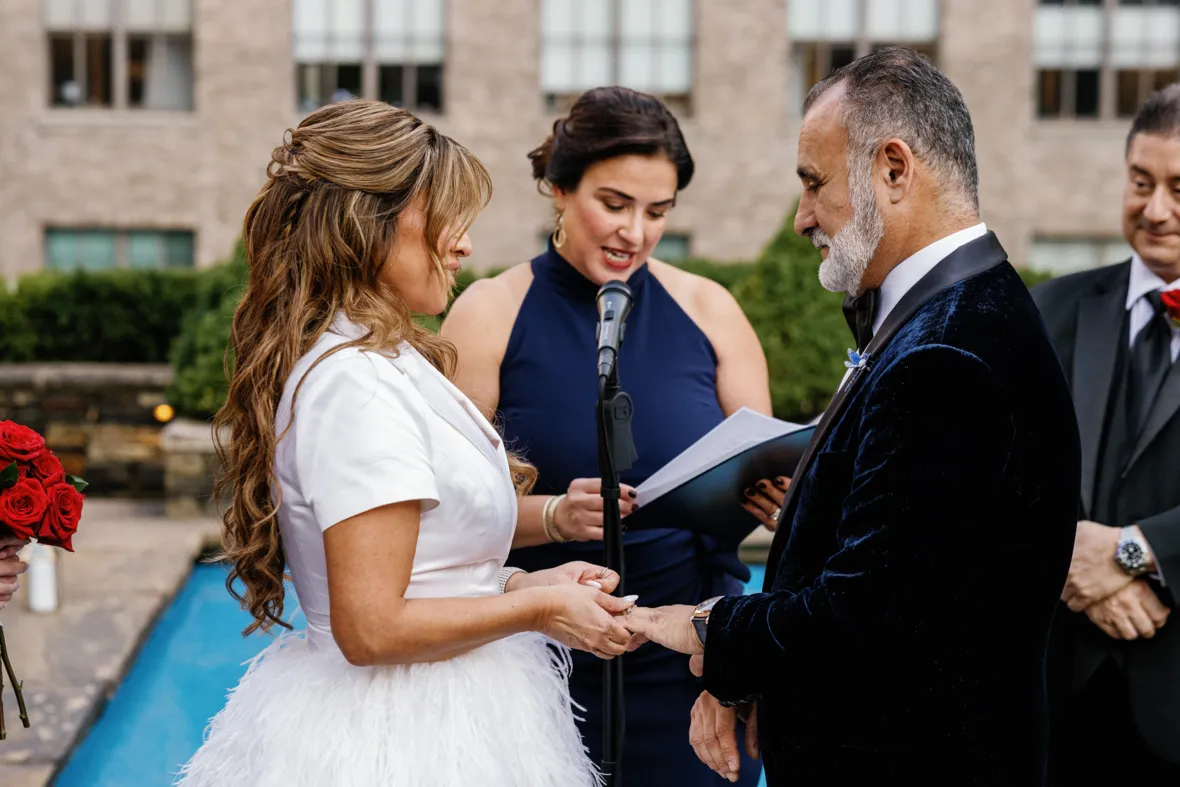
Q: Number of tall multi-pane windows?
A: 5